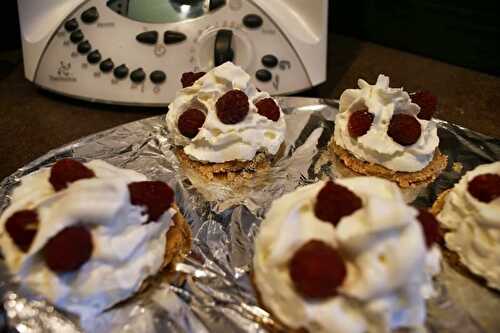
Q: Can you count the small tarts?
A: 5